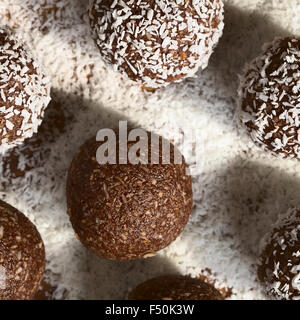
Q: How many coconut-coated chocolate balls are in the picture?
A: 4